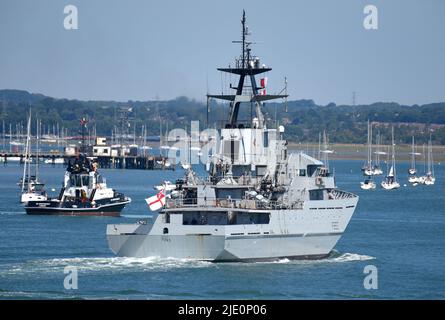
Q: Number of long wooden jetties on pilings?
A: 1